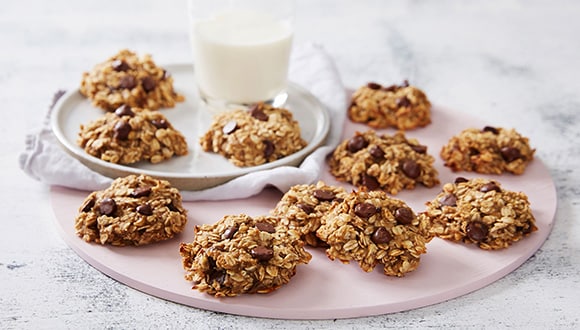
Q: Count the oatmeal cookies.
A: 11